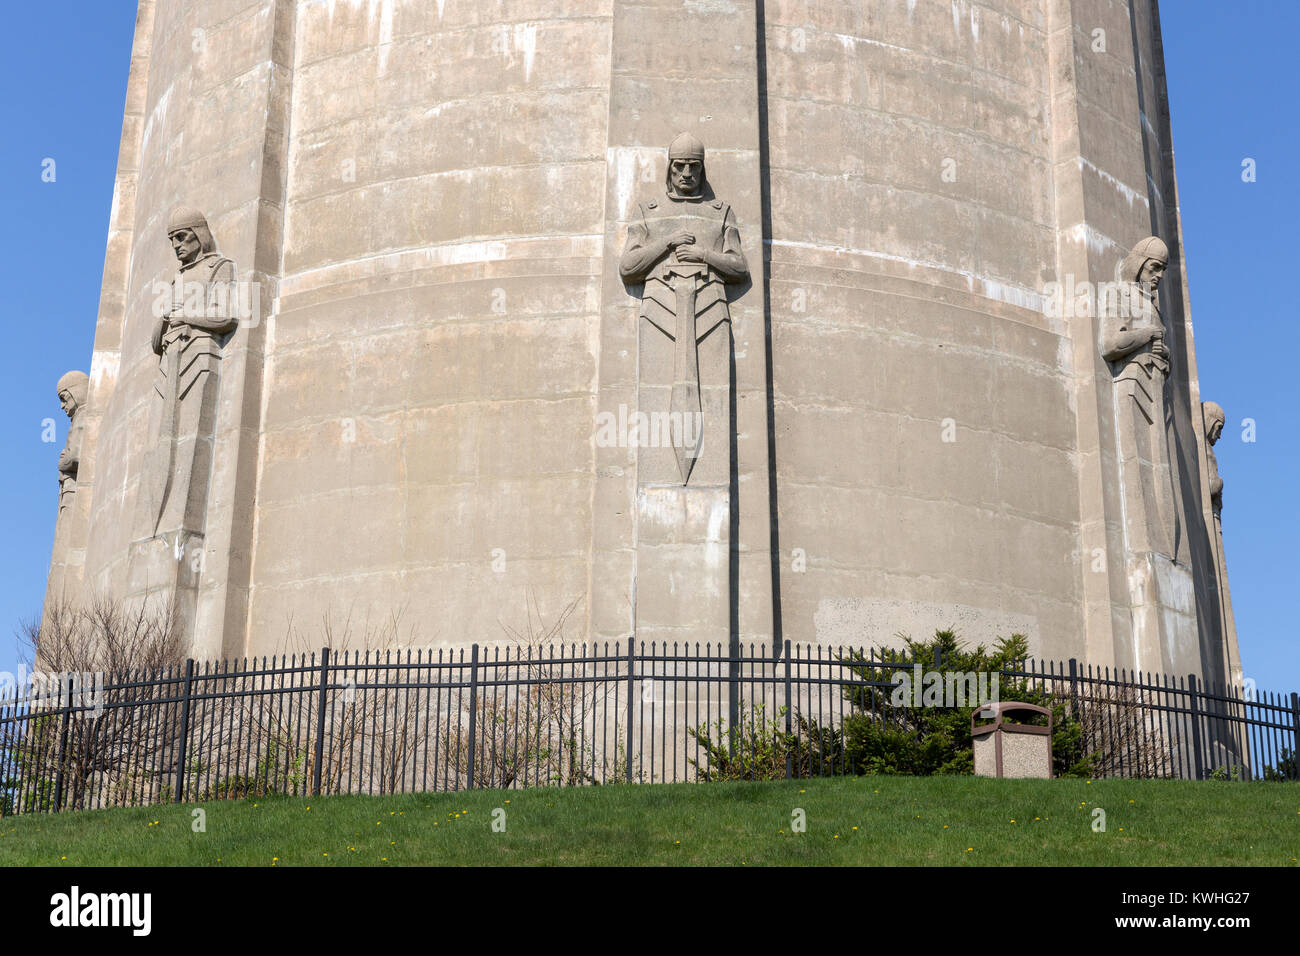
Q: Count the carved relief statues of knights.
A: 5